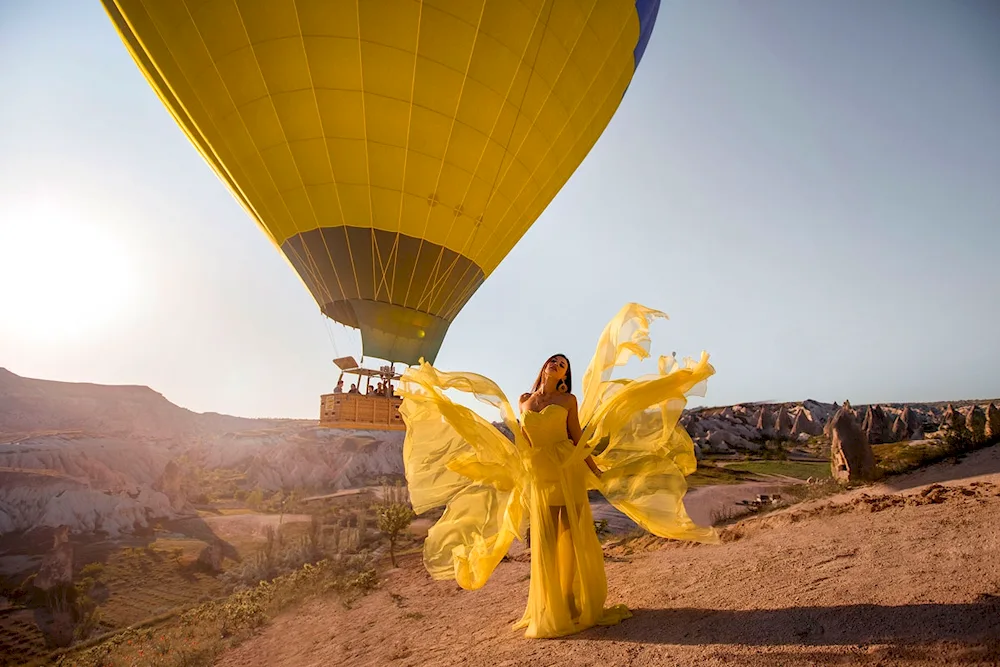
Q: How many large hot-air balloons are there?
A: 1